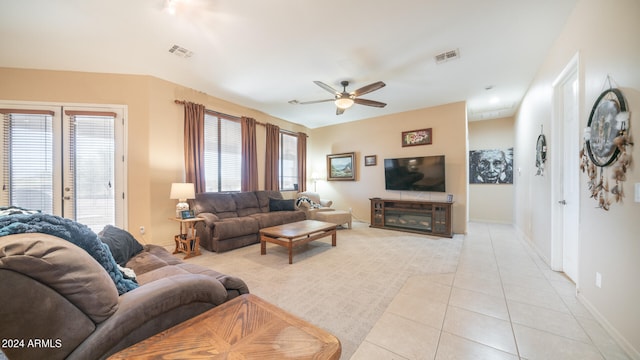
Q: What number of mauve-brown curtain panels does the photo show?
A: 4